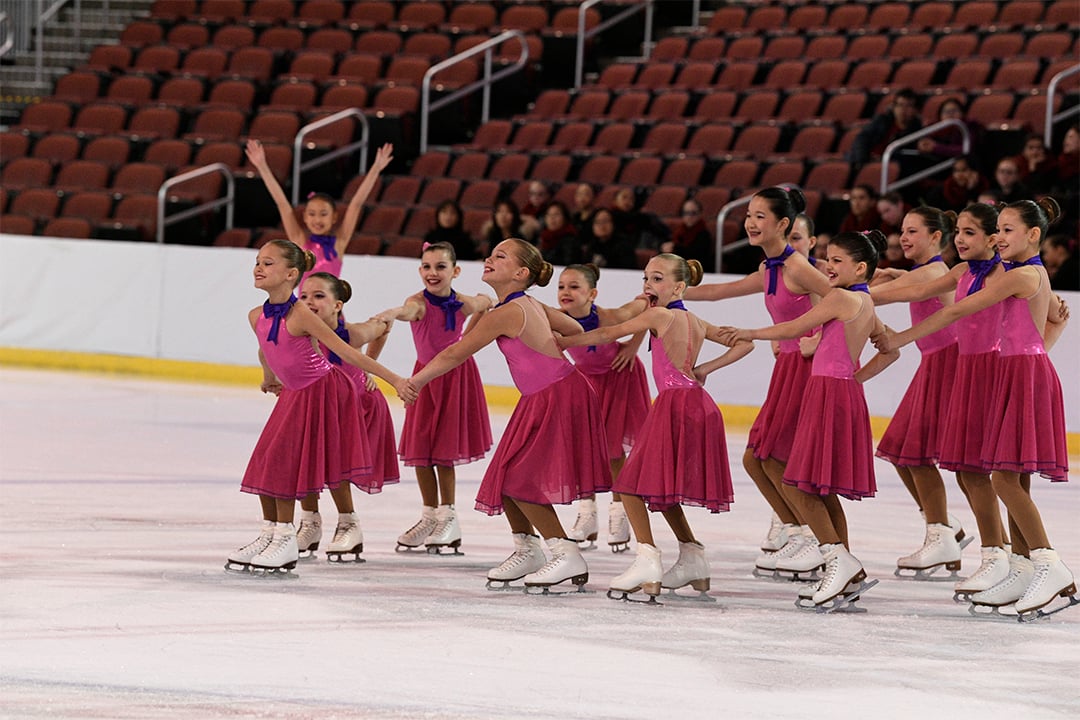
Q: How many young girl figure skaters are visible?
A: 13